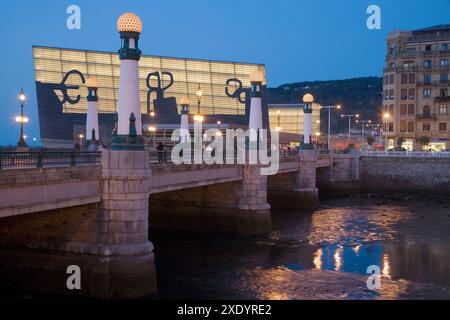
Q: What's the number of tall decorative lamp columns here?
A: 5